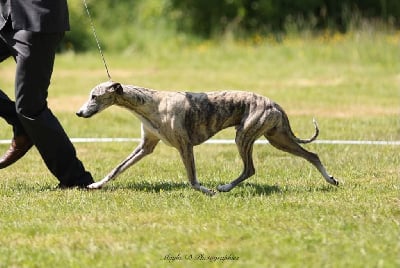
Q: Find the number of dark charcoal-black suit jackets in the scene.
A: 1